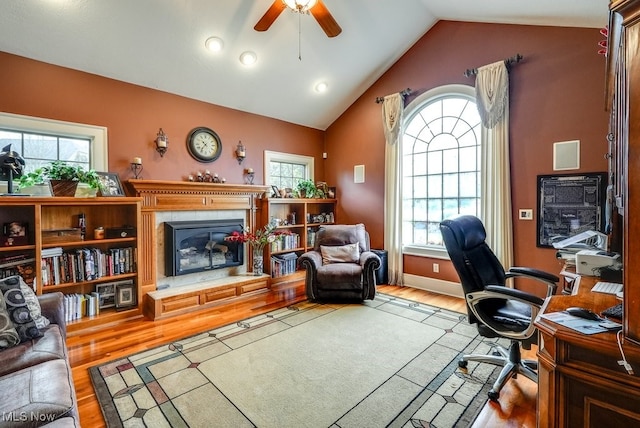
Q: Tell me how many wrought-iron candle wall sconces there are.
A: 2